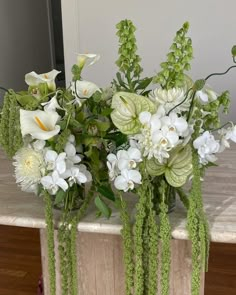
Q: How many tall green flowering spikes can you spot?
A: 2